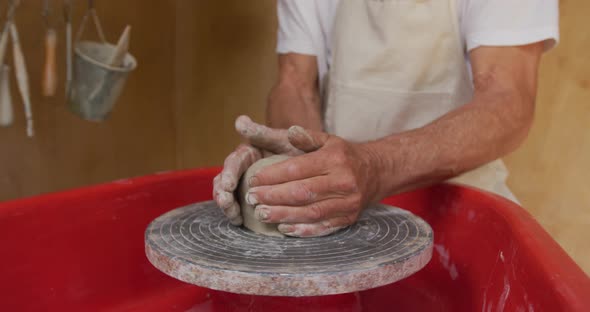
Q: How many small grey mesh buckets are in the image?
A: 1